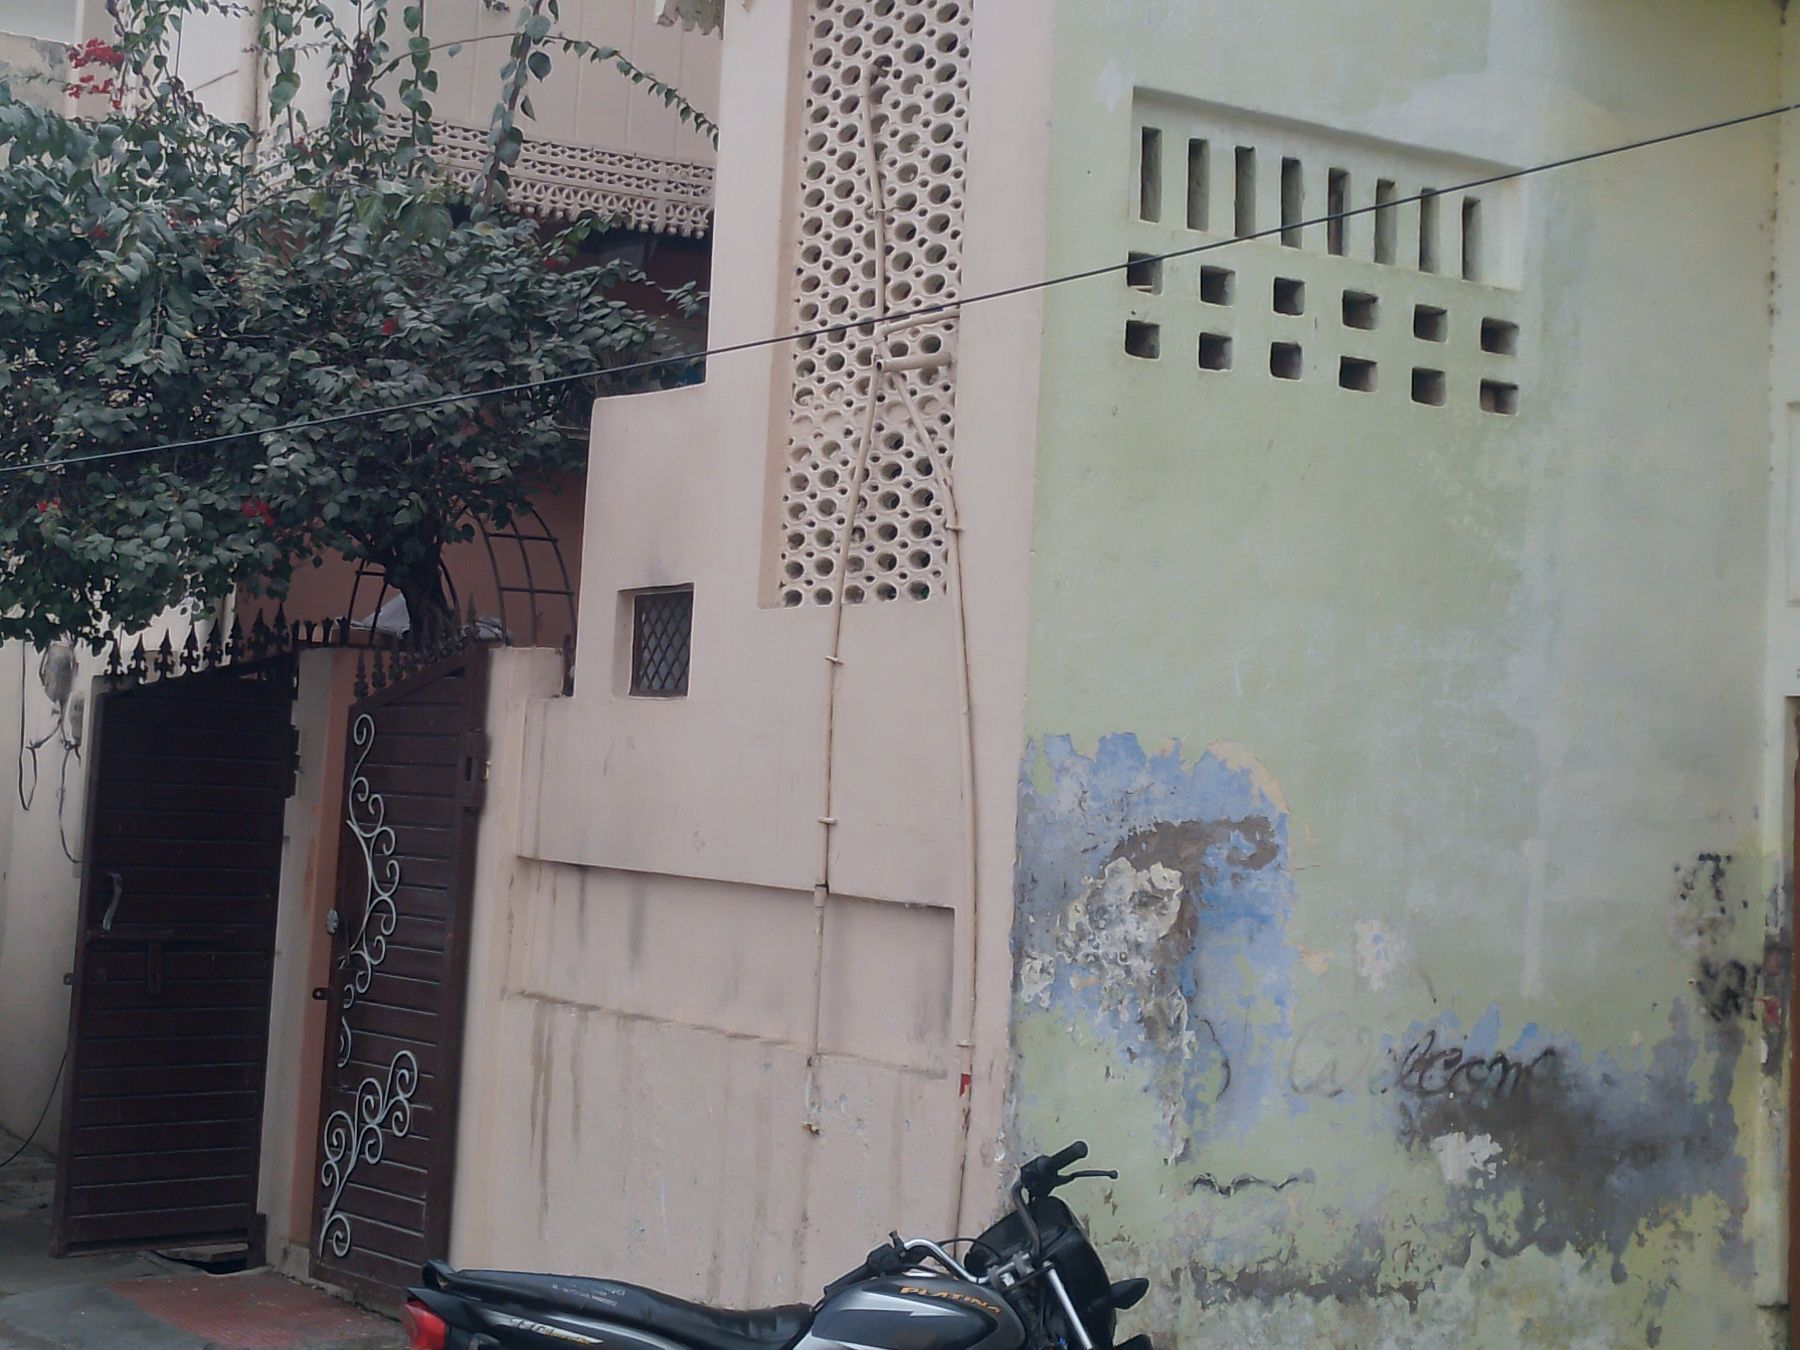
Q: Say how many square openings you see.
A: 12